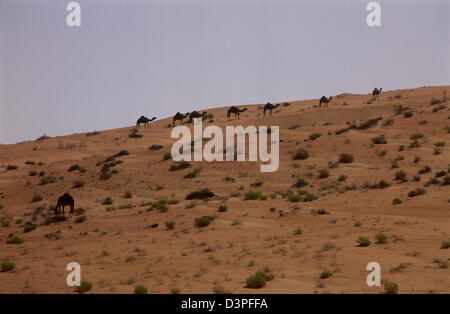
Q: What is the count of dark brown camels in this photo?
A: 8